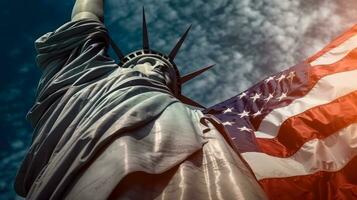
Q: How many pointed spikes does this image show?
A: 5